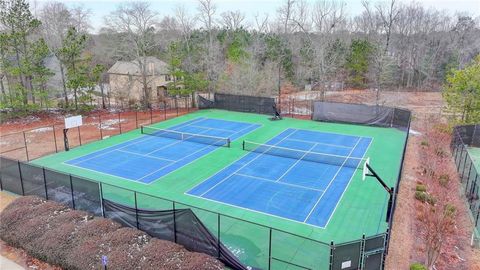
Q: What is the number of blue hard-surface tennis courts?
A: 2